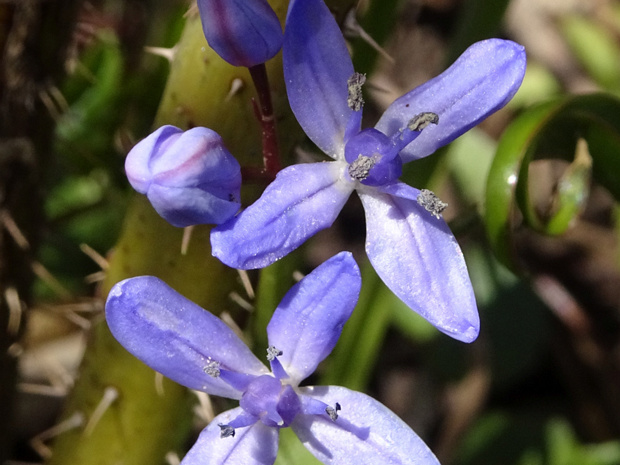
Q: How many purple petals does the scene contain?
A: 8